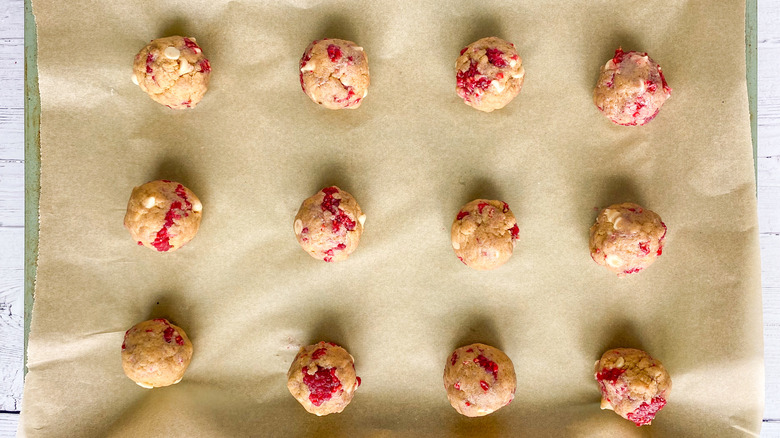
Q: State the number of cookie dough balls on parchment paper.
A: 12